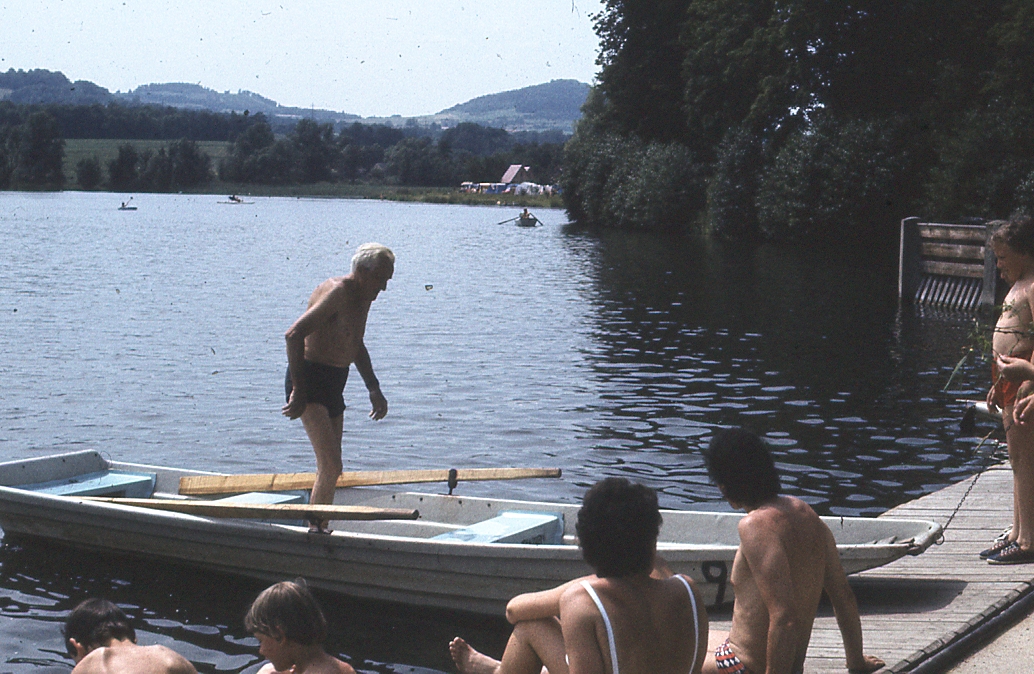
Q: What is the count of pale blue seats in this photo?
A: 3